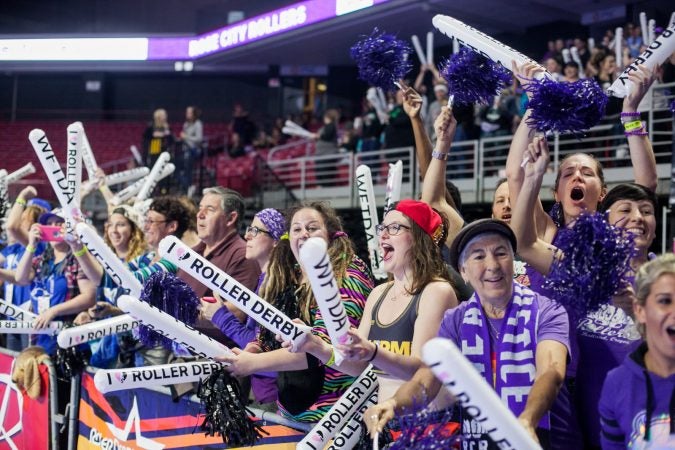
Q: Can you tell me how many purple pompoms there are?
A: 6